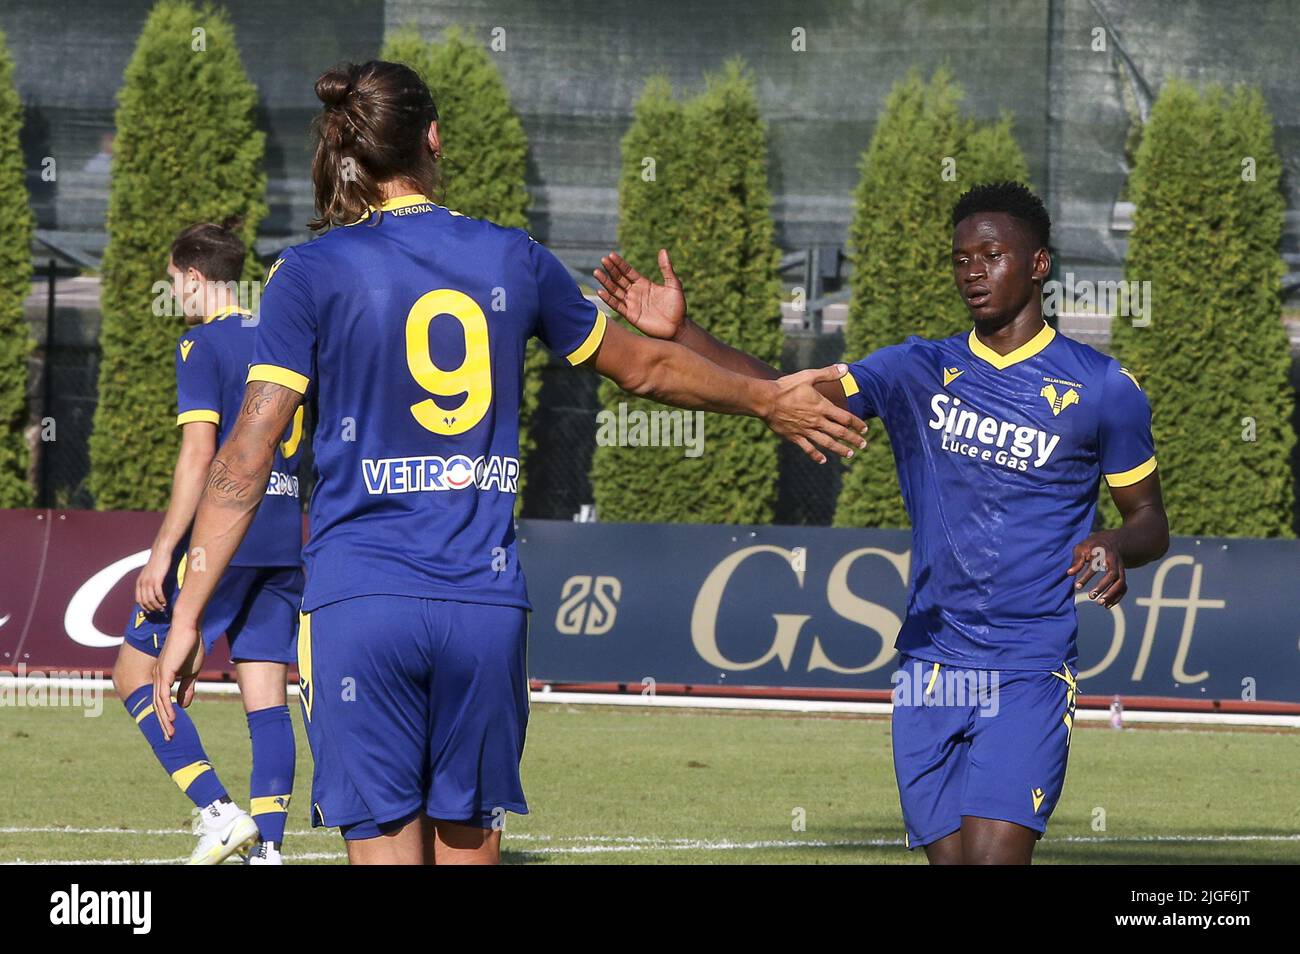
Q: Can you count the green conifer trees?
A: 6